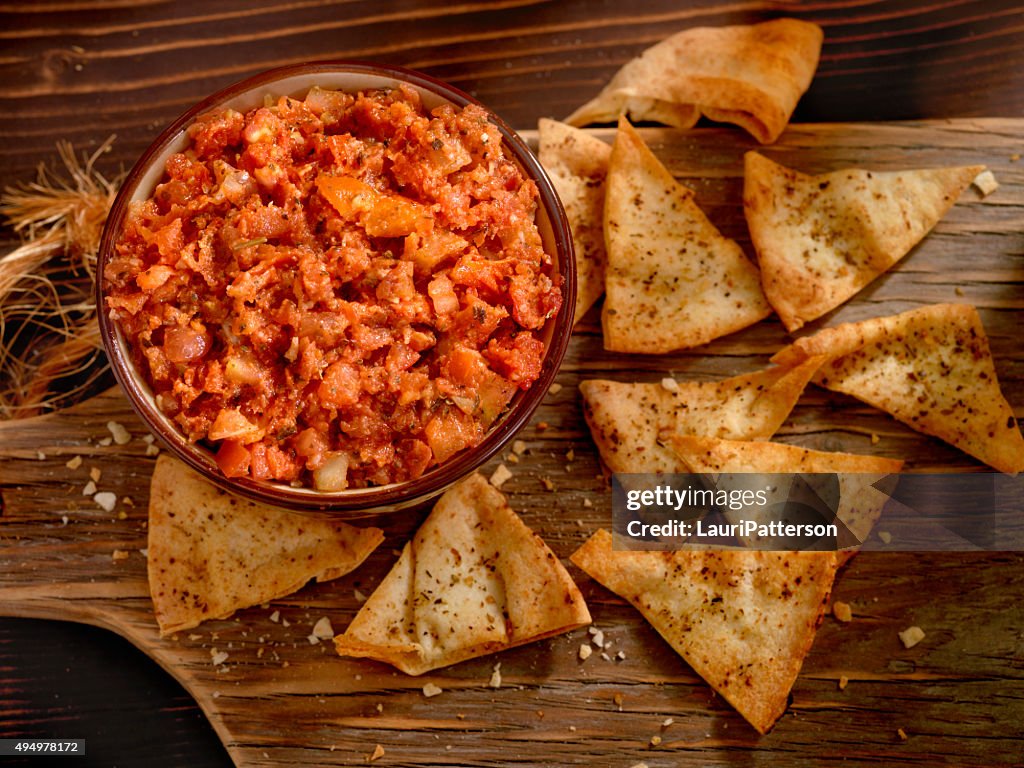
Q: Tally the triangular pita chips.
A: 10